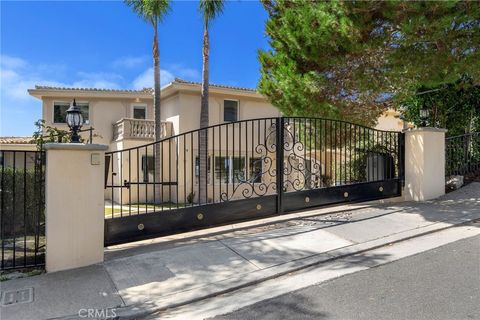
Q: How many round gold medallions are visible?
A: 6